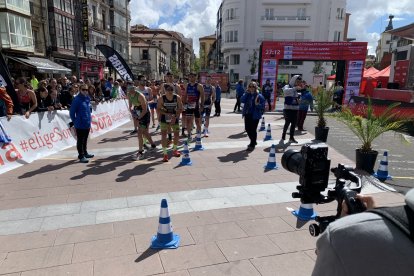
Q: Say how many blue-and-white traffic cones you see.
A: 8